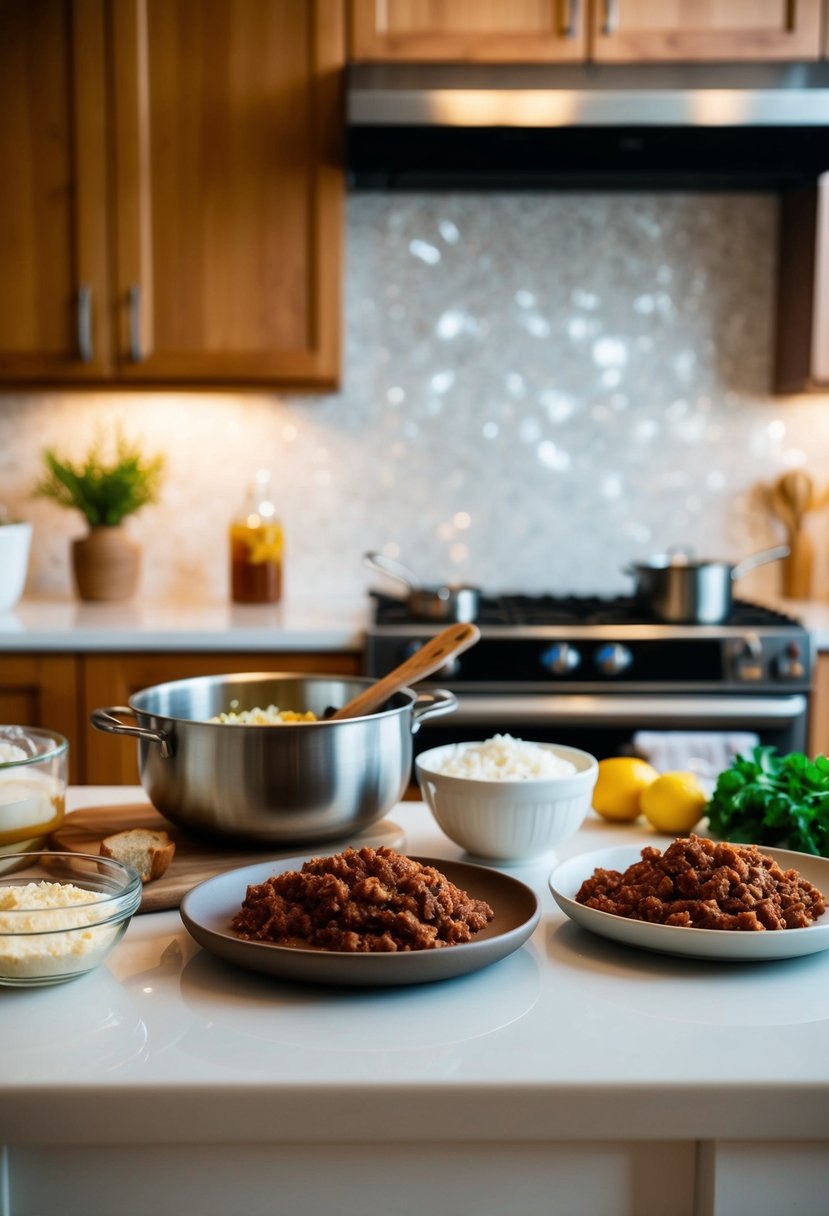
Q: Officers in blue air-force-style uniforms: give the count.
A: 0